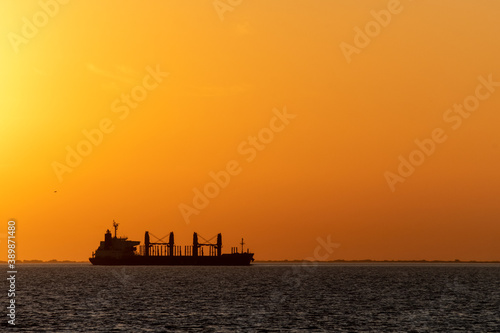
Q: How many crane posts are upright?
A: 4